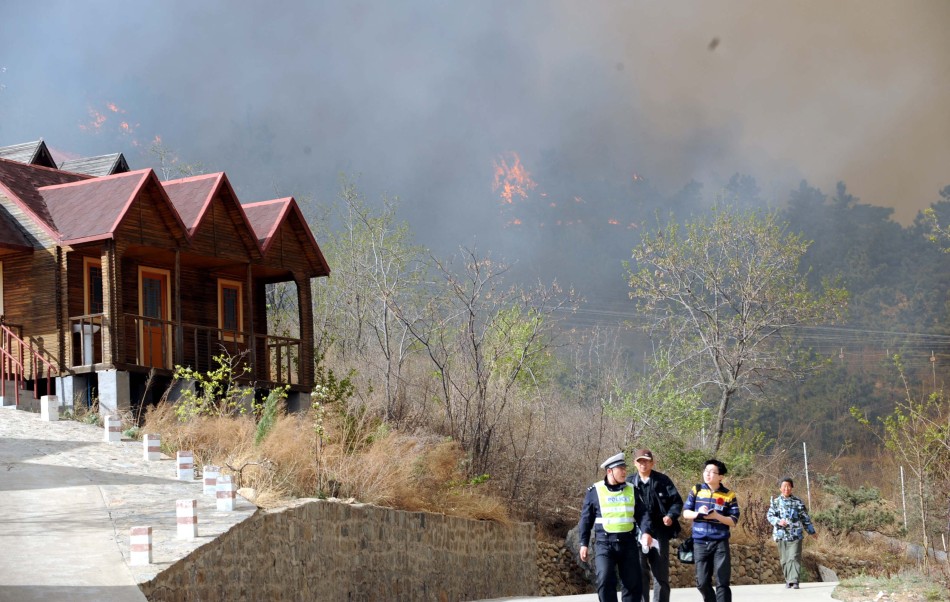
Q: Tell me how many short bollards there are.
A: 8